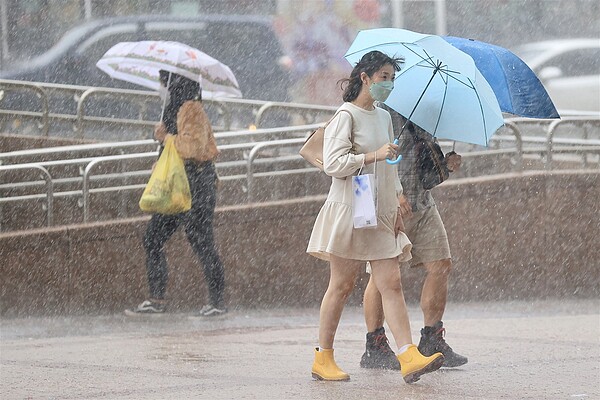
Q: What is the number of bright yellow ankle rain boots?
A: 2